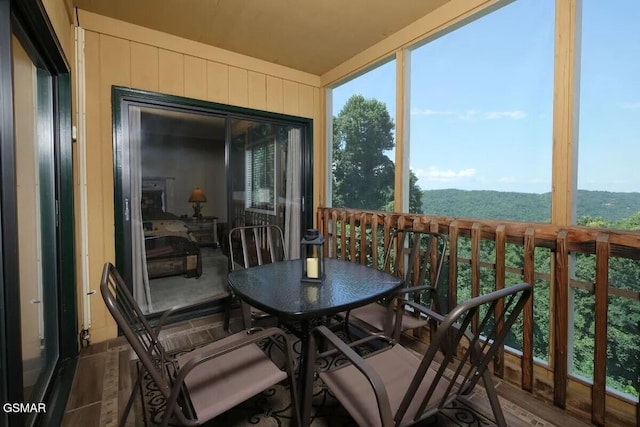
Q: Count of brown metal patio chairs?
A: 4